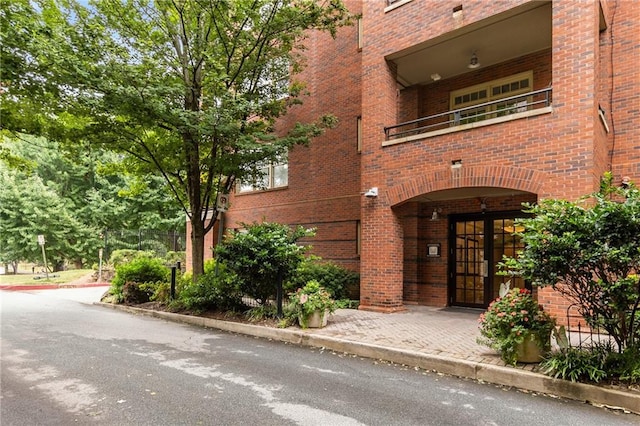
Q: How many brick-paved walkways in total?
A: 1